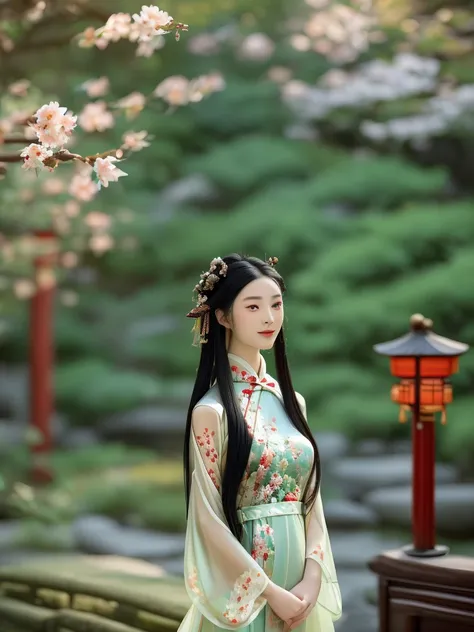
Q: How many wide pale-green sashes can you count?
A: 1